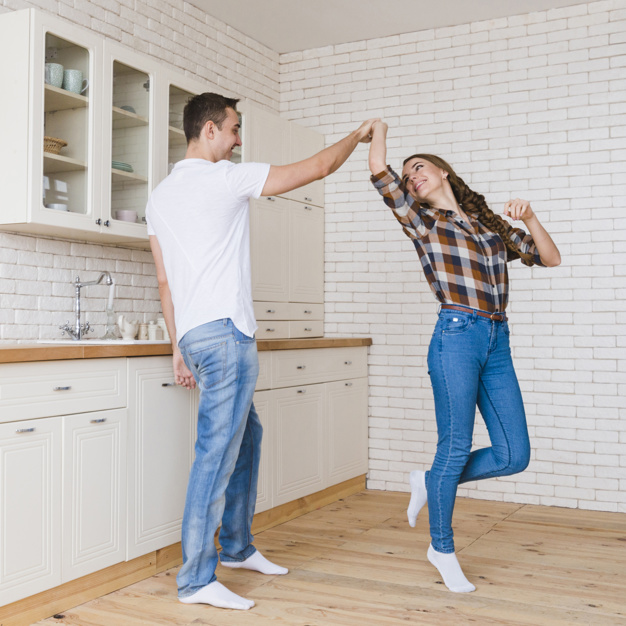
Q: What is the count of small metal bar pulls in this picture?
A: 15